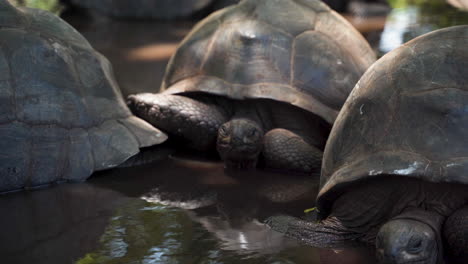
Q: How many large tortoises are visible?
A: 3